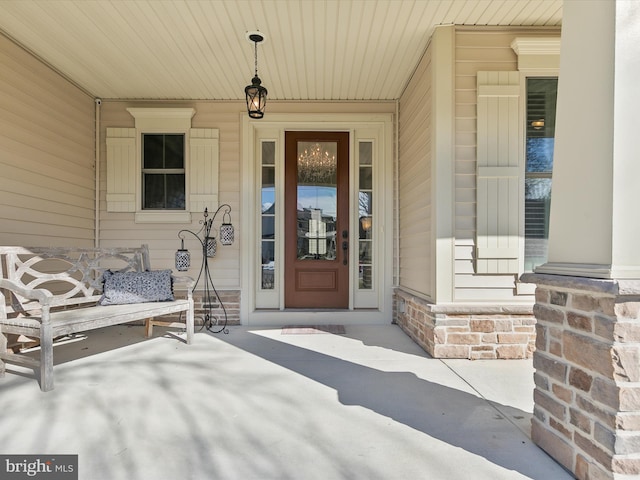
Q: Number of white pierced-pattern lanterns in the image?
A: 3